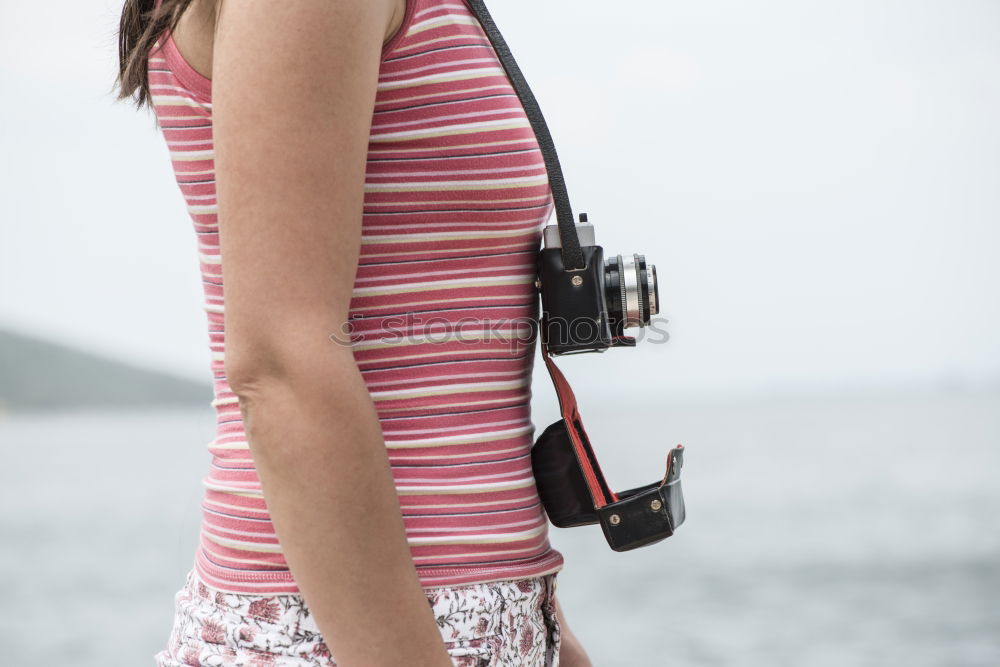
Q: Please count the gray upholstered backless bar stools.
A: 0